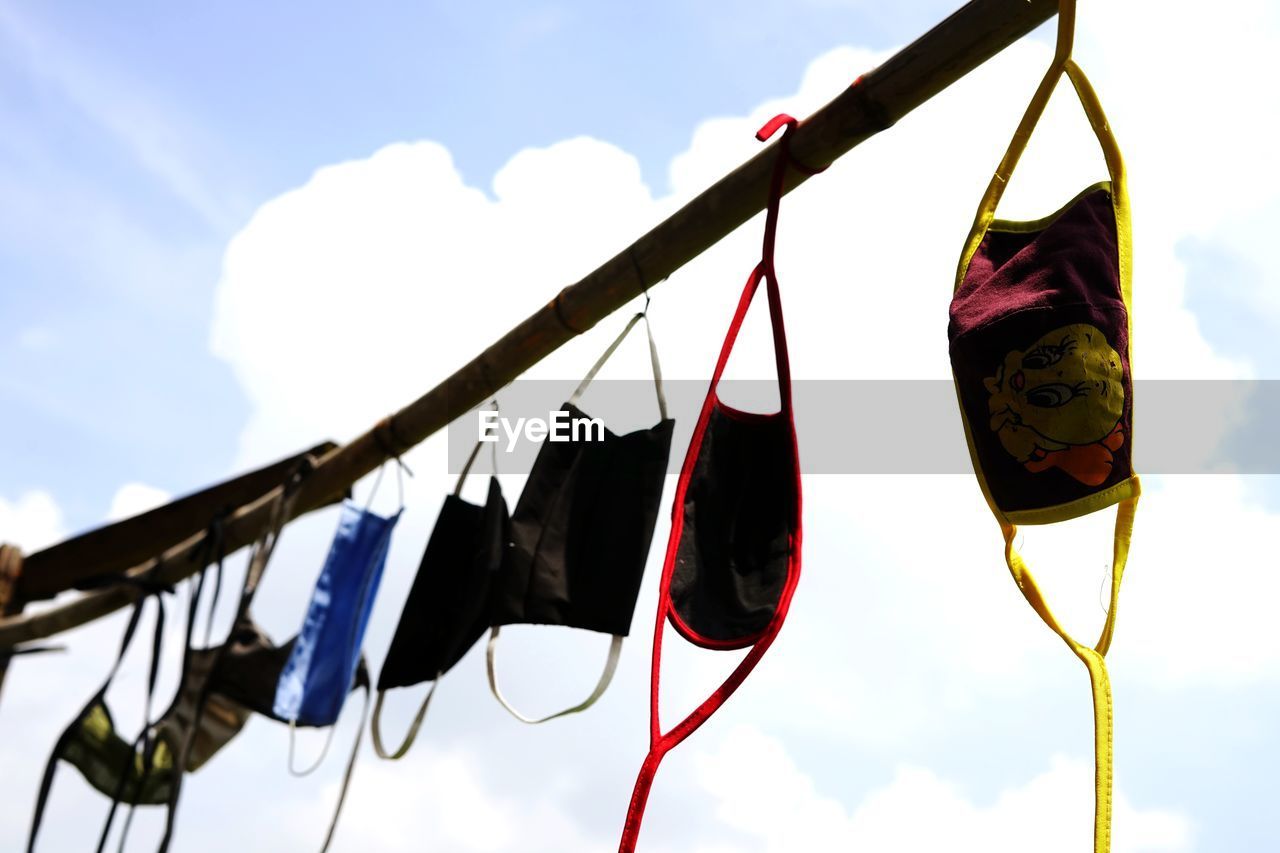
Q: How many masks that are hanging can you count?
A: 8